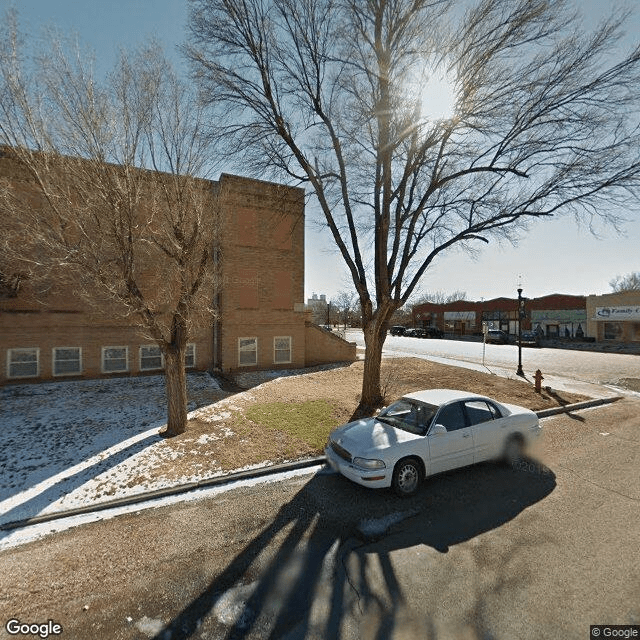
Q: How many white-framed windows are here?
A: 7